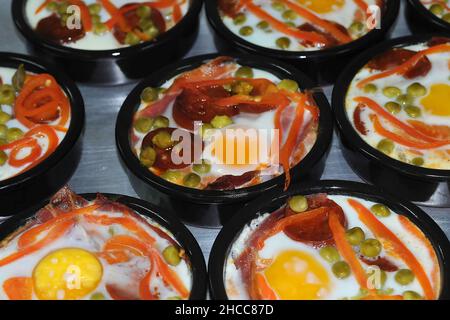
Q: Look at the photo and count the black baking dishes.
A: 8